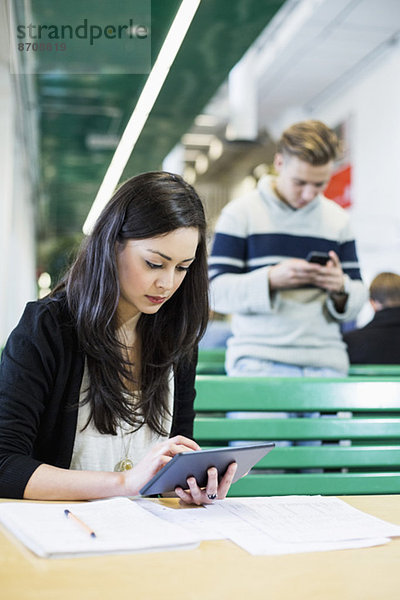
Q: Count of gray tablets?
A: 1